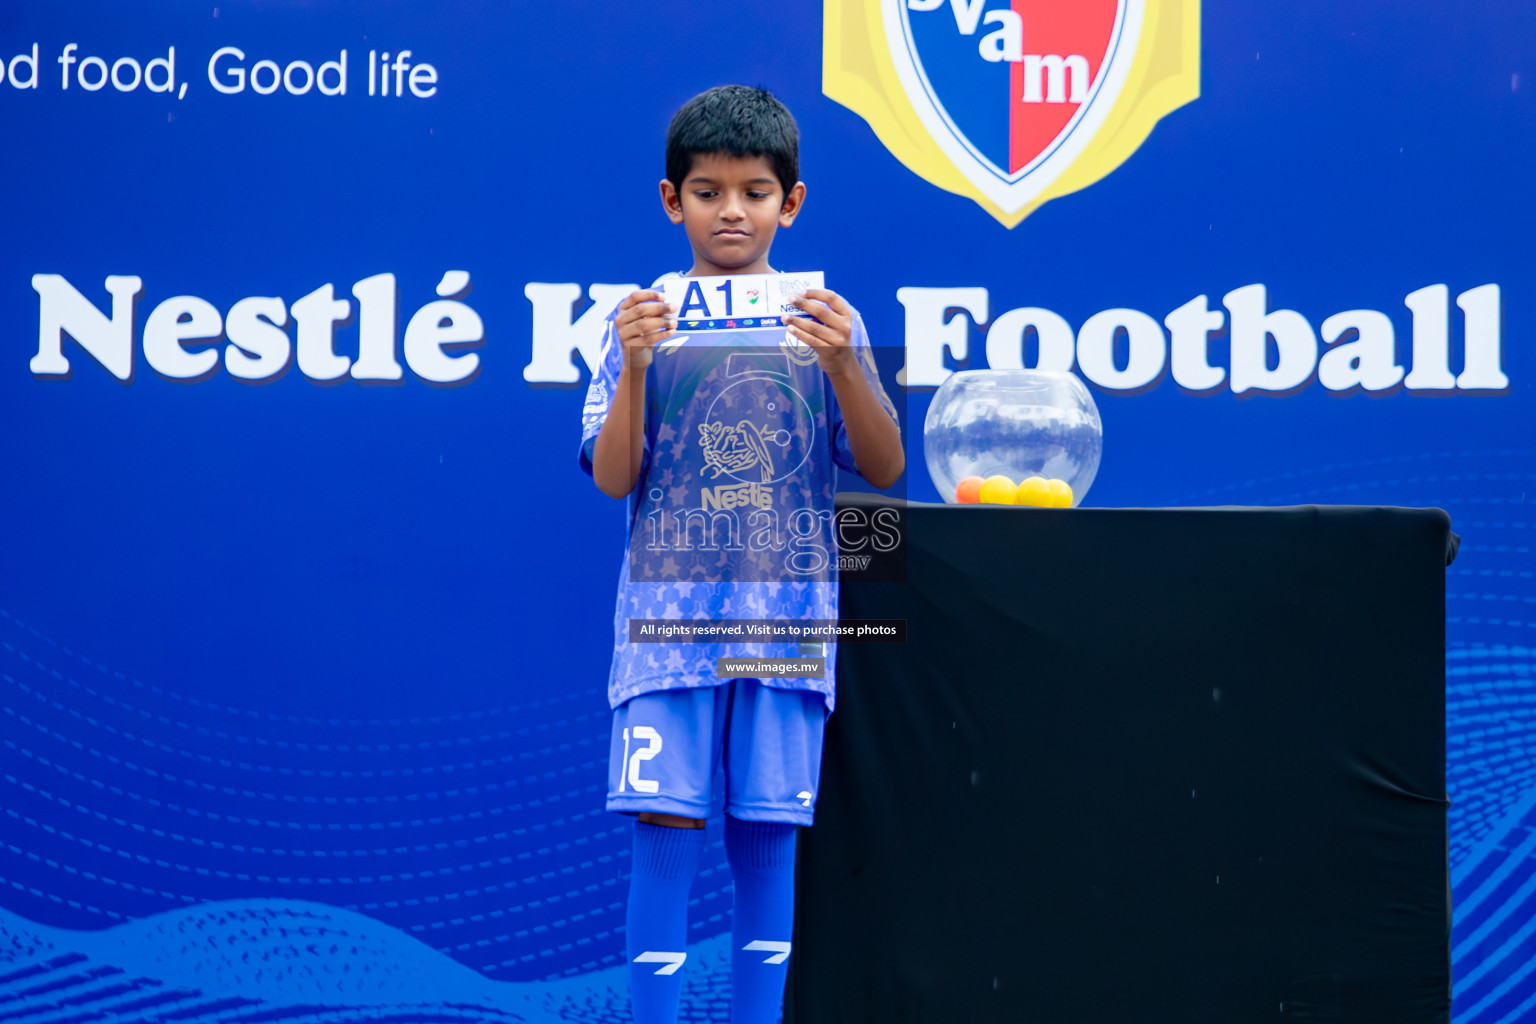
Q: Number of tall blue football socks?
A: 2